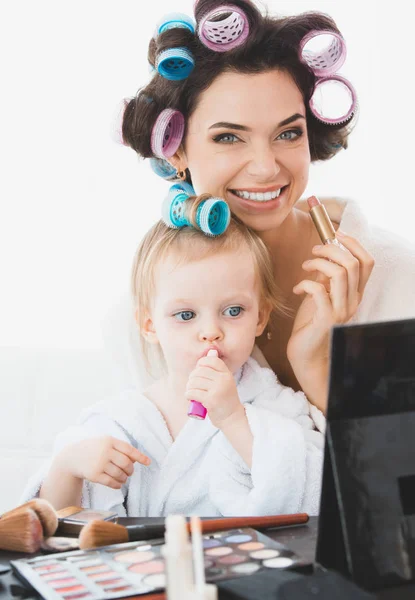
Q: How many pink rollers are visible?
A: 4